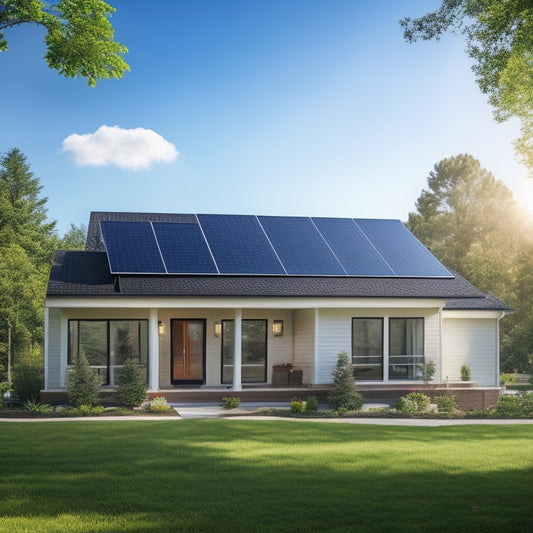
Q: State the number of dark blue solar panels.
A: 6